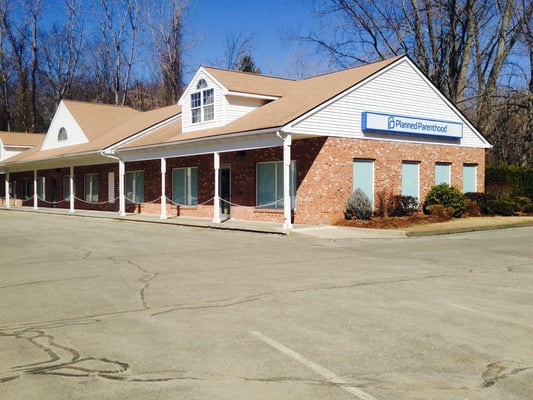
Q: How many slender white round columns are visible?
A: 7